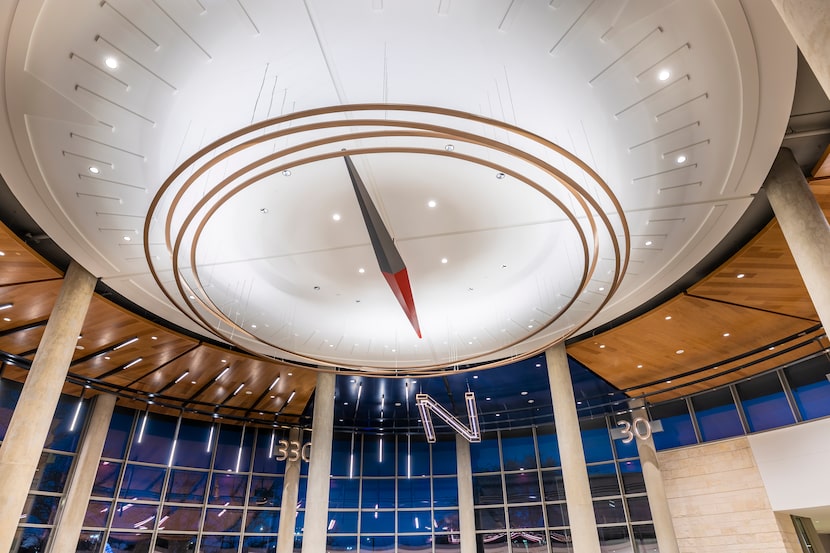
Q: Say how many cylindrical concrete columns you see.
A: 9